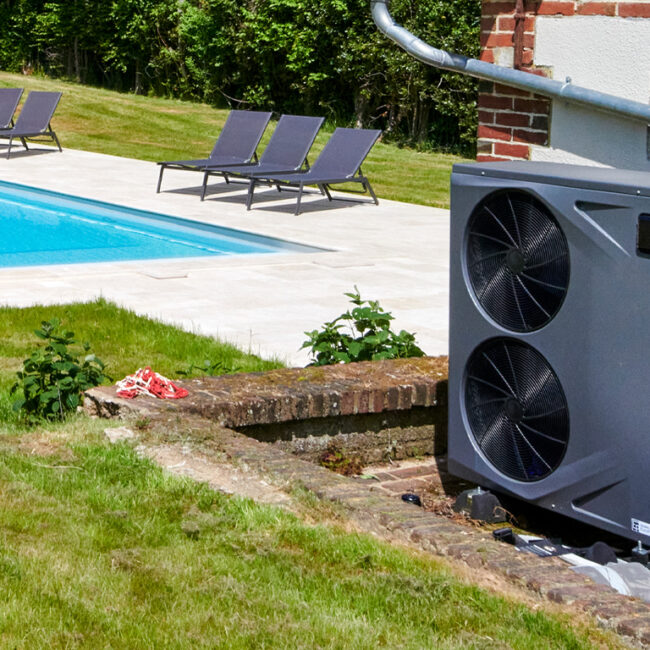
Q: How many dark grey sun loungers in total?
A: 5